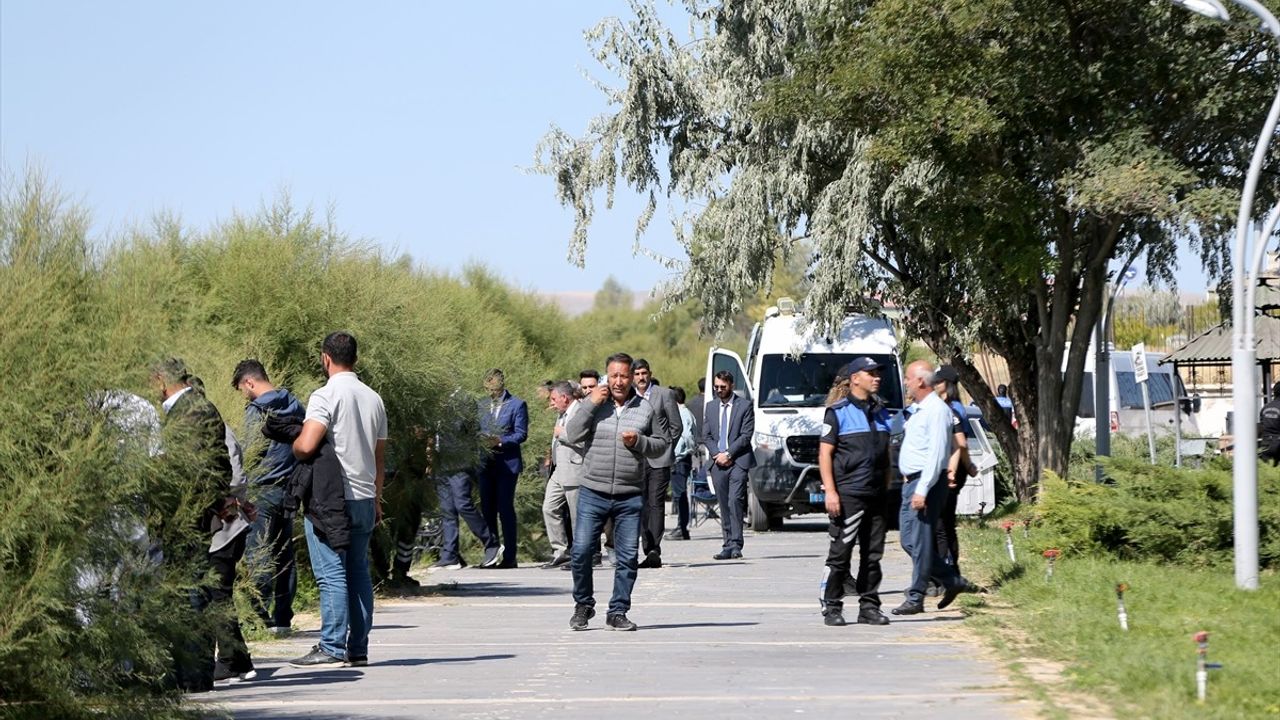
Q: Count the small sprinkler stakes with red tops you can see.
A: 5